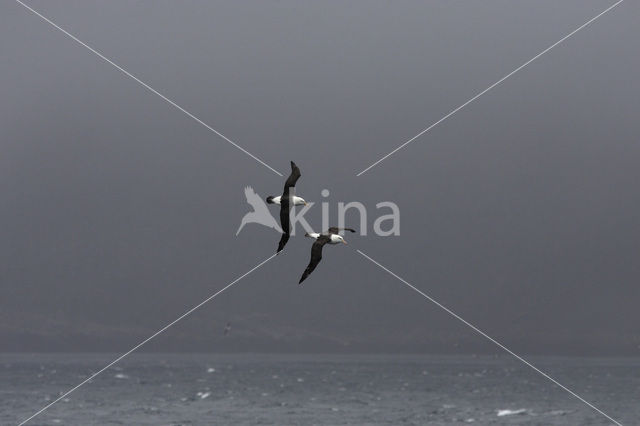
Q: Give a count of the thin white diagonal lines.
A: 4